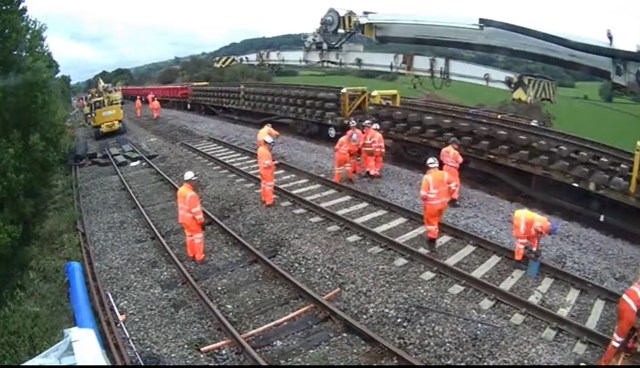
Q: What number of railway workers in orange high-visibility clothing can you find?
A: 14